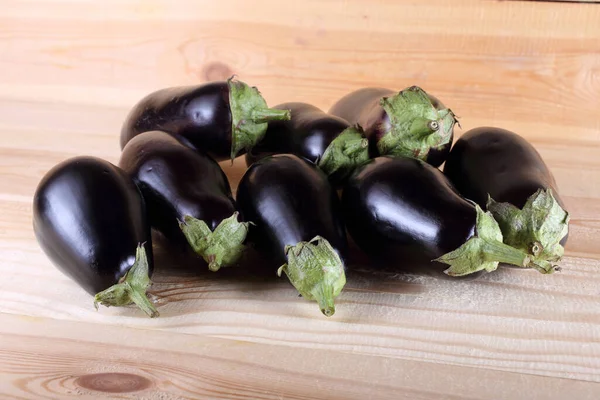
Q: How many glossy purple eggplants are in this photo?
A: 8